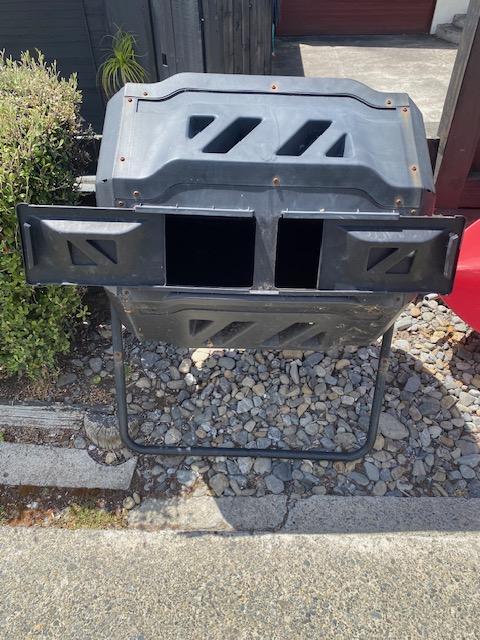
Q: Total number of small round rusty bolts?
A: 12